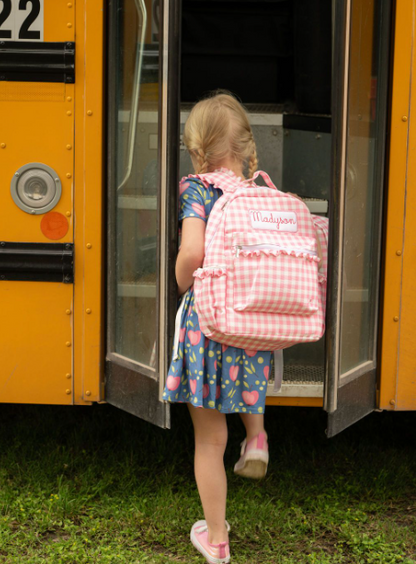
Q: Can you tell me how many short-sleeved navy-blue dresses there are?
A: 1